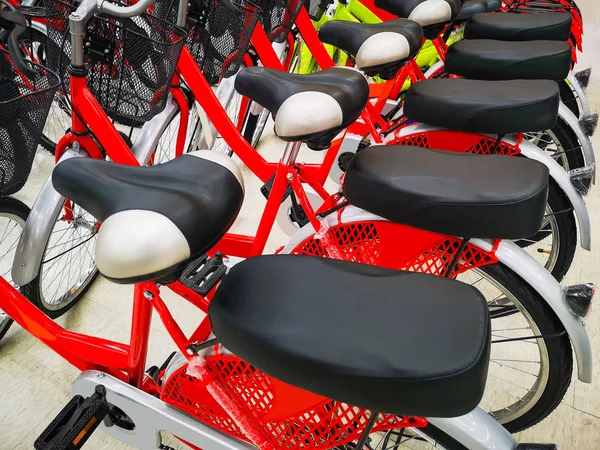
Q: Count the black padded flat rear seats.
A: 5